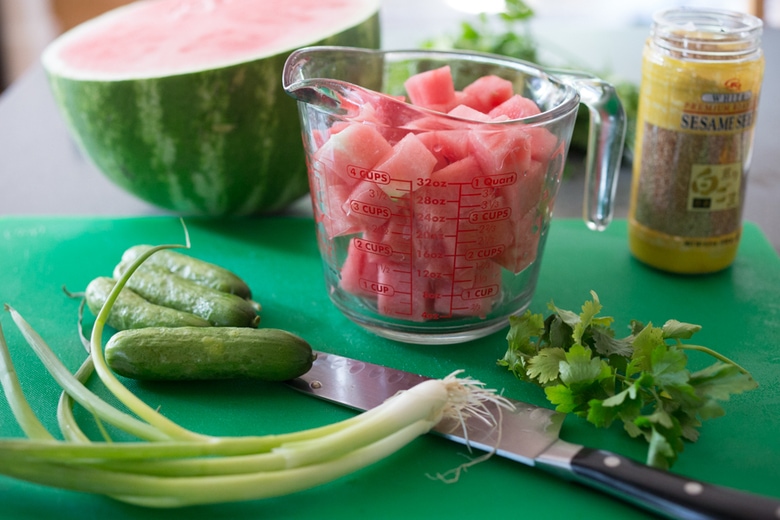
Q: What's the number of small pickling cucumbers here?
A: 4